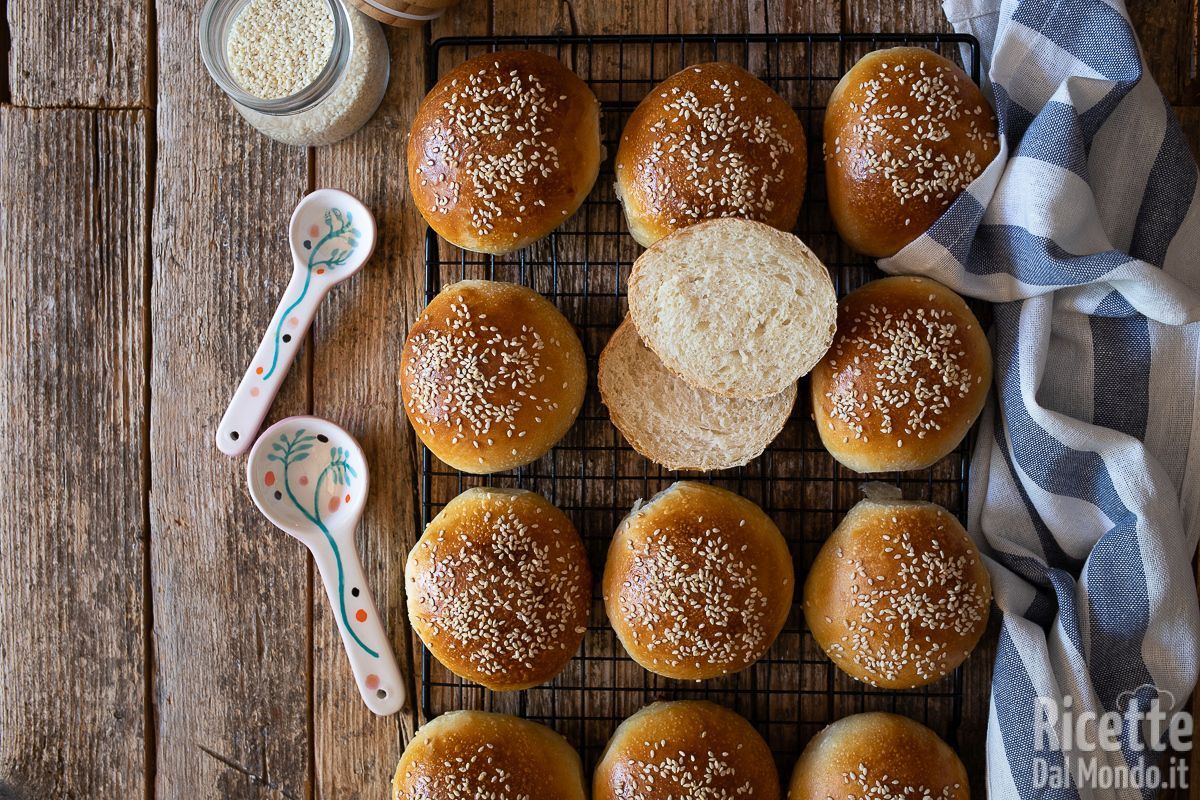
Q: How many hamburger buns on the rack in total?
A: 12